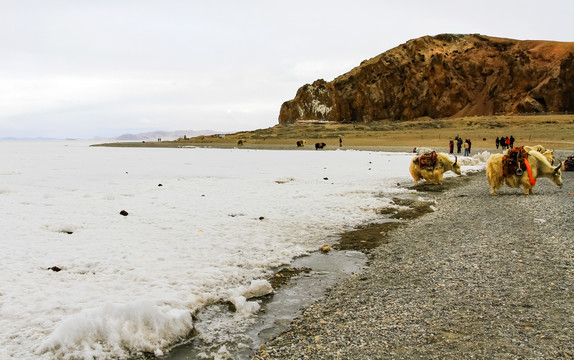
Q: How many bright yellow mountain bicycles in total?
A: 0